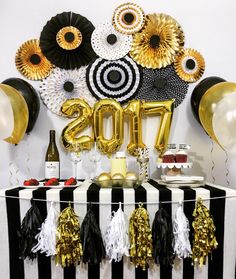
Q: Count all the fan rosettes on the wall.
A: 9